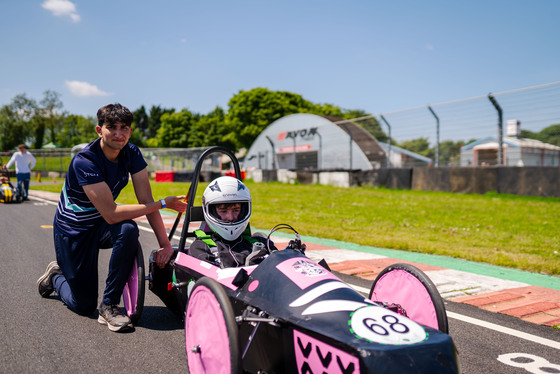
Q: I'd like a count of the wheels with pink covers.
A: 3